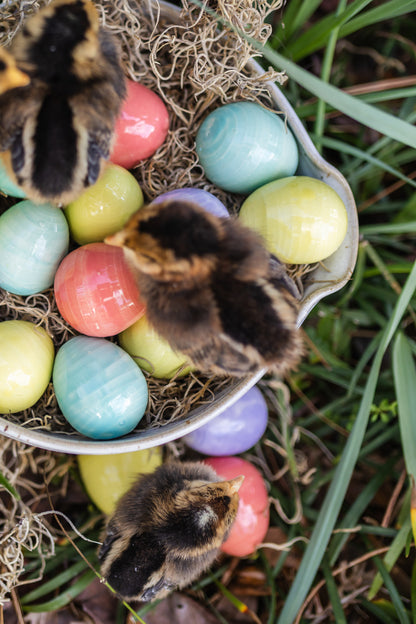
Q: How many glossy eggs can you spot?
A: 14